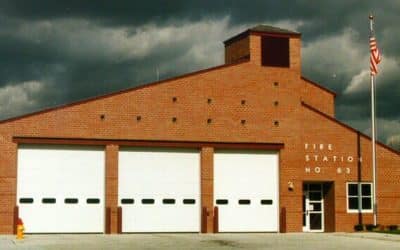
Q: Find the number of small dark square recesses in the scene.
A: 11